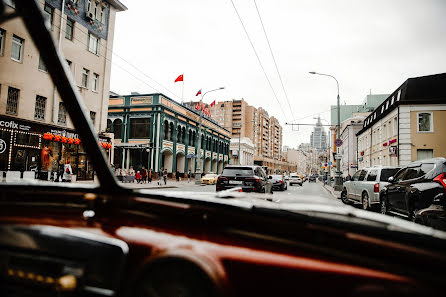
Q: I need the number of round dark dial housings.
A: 1